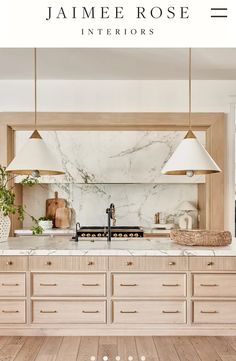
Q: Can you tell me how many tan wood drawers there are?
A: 12